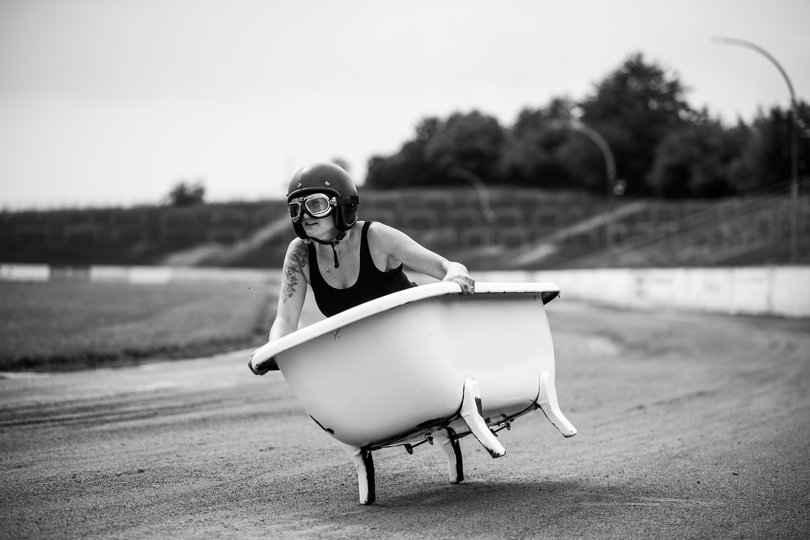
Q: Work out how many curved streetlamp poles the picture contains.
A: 3